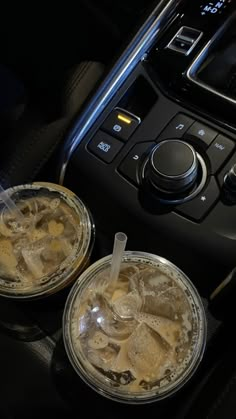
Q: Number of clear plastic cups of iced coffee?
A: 2